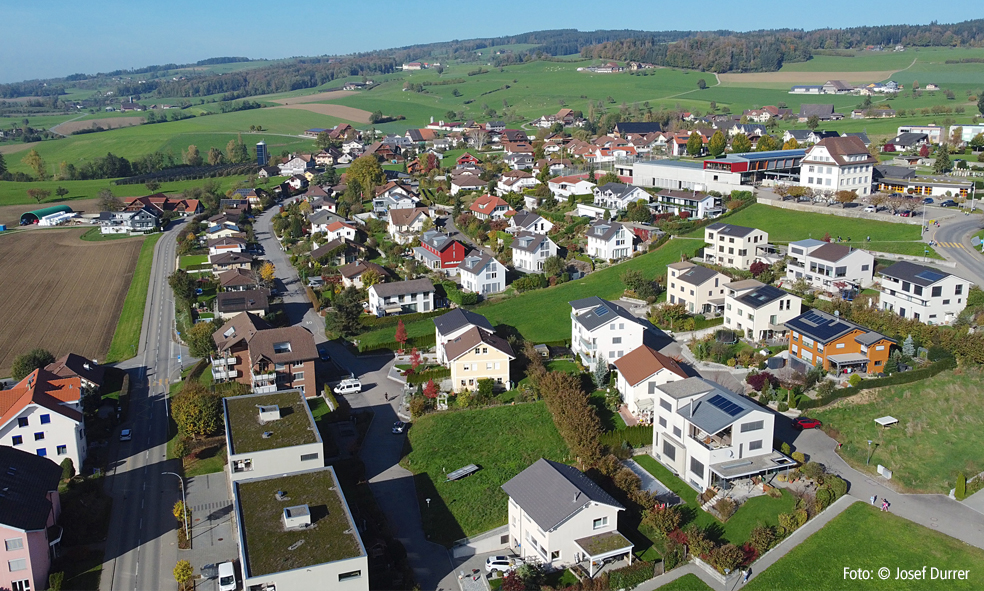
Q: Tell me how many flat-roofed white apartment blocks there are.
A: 2